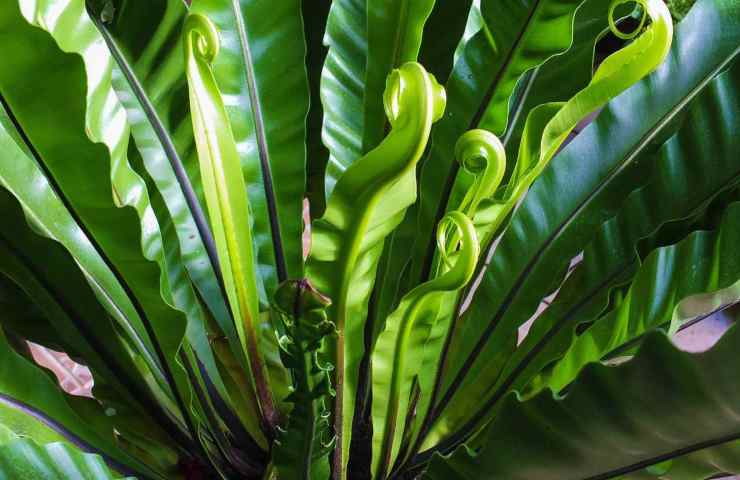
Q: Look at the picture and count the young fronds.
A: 5